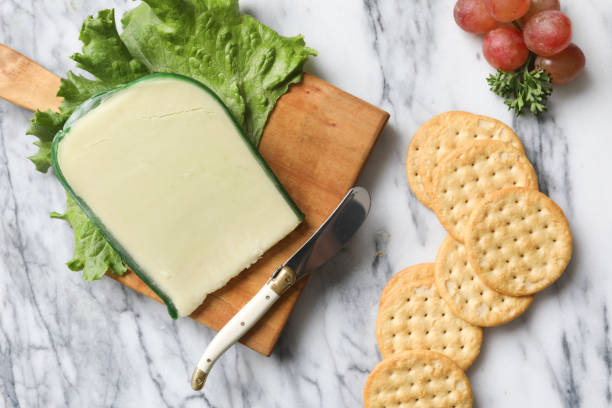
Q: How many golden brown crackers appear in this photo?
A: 8